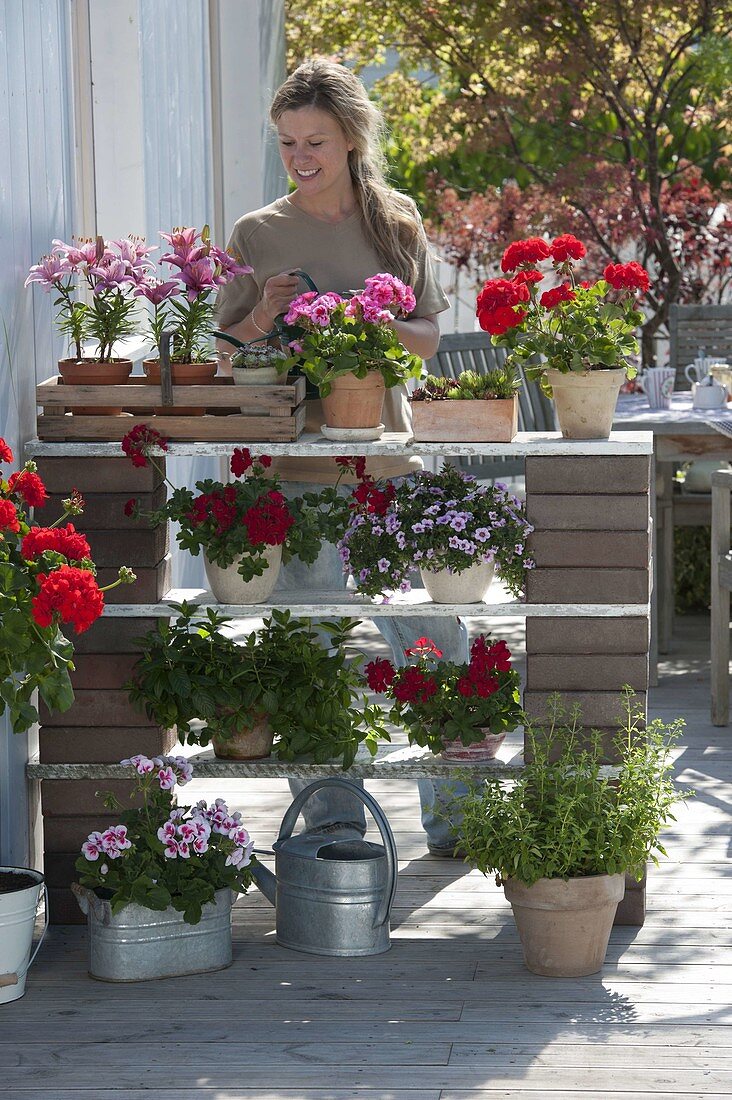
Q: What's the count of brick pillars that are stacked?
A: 2